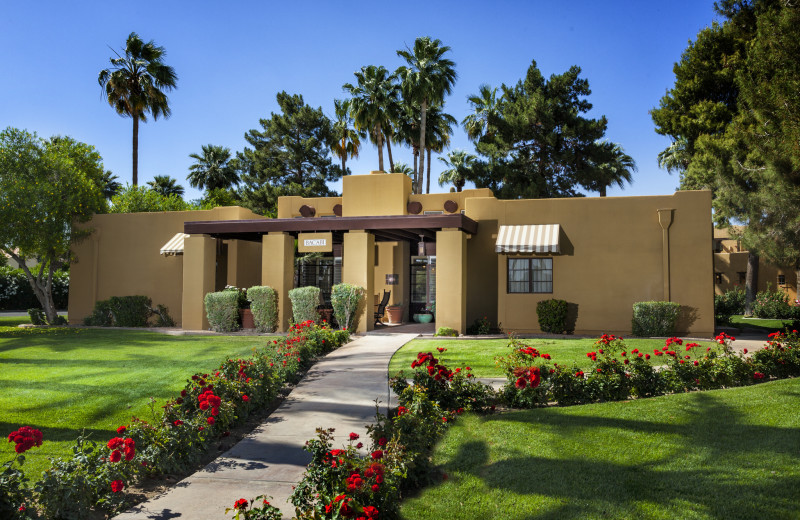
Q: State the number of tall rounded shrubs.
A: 4